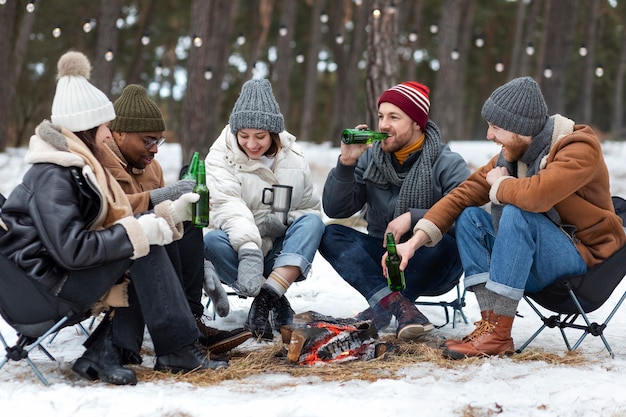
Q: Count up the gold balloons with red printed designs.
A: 0